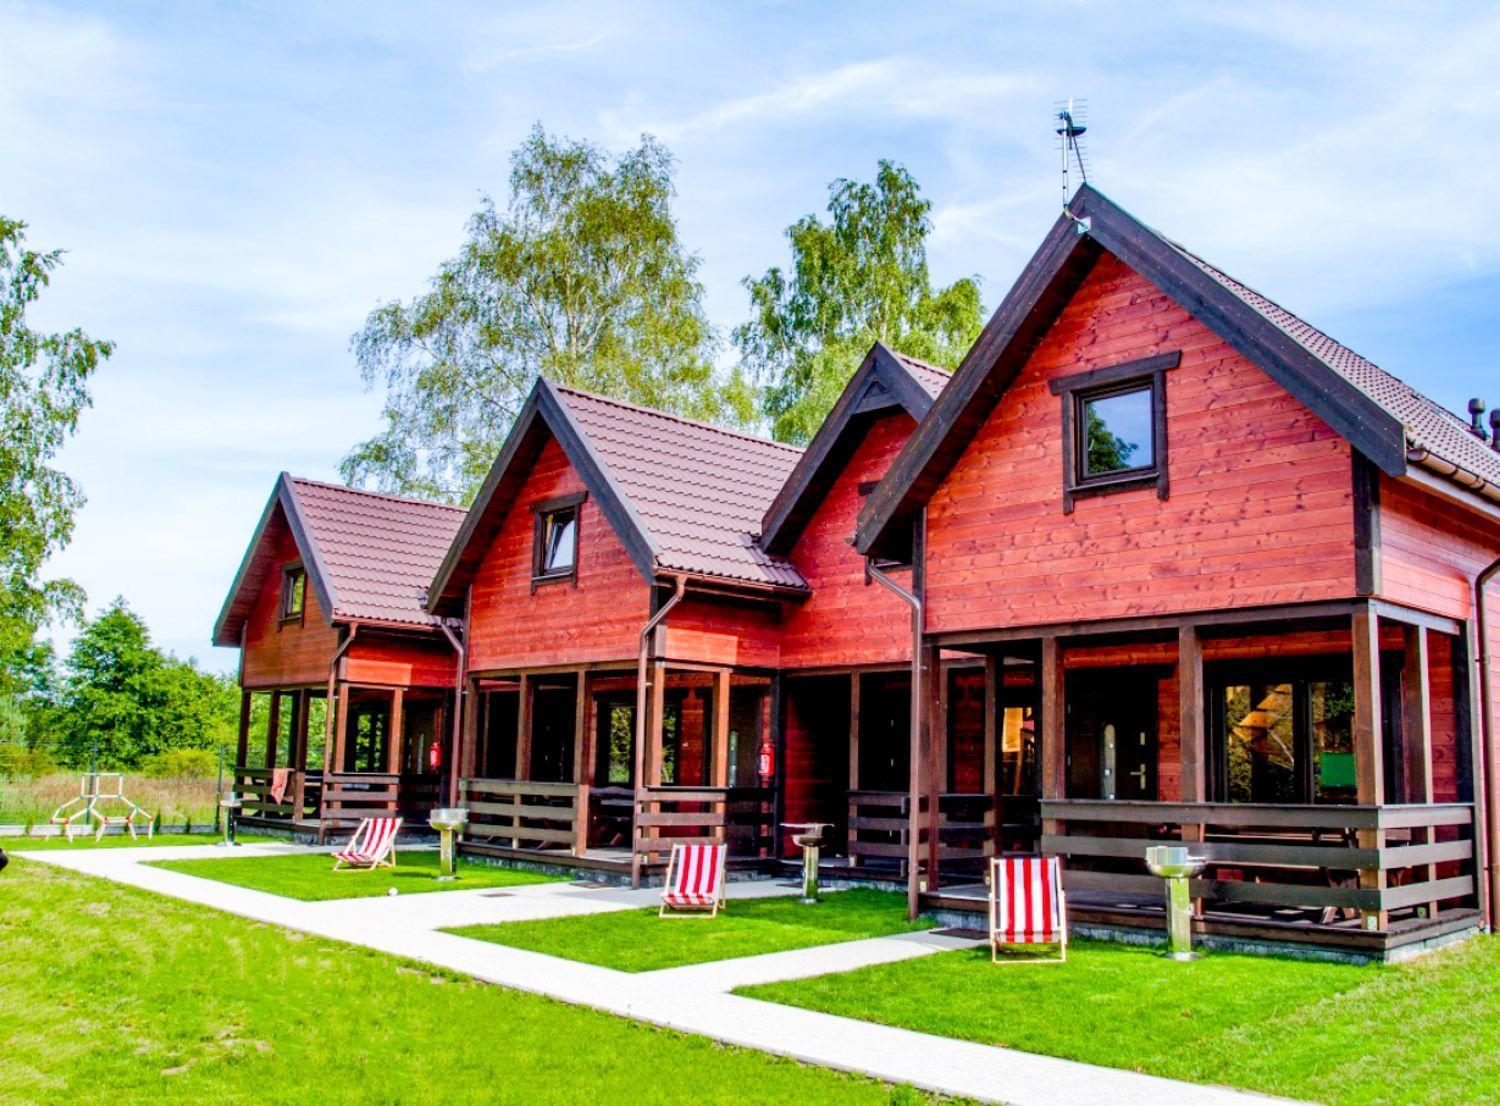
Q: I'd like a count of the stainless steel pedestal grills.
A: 4